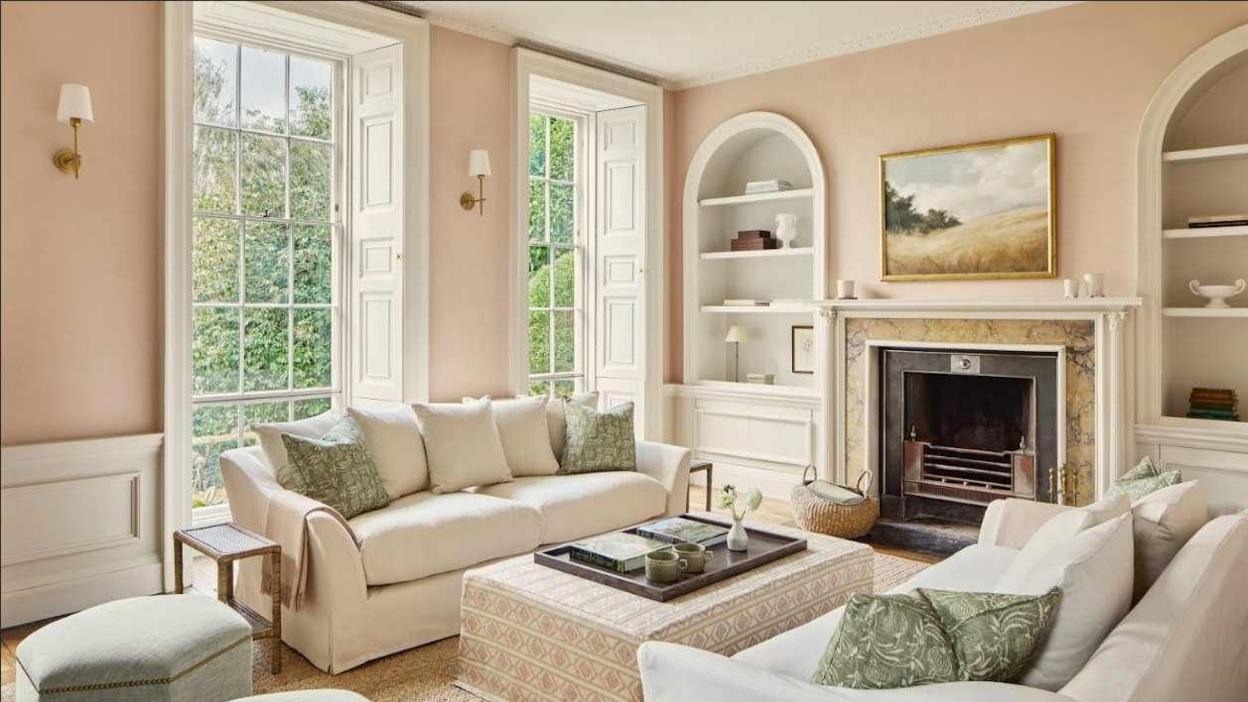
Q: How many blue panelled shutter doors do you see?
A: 0